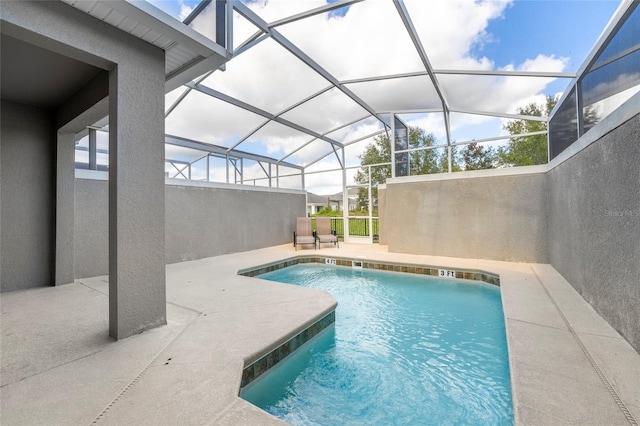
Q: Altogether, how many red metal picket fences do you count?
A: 0